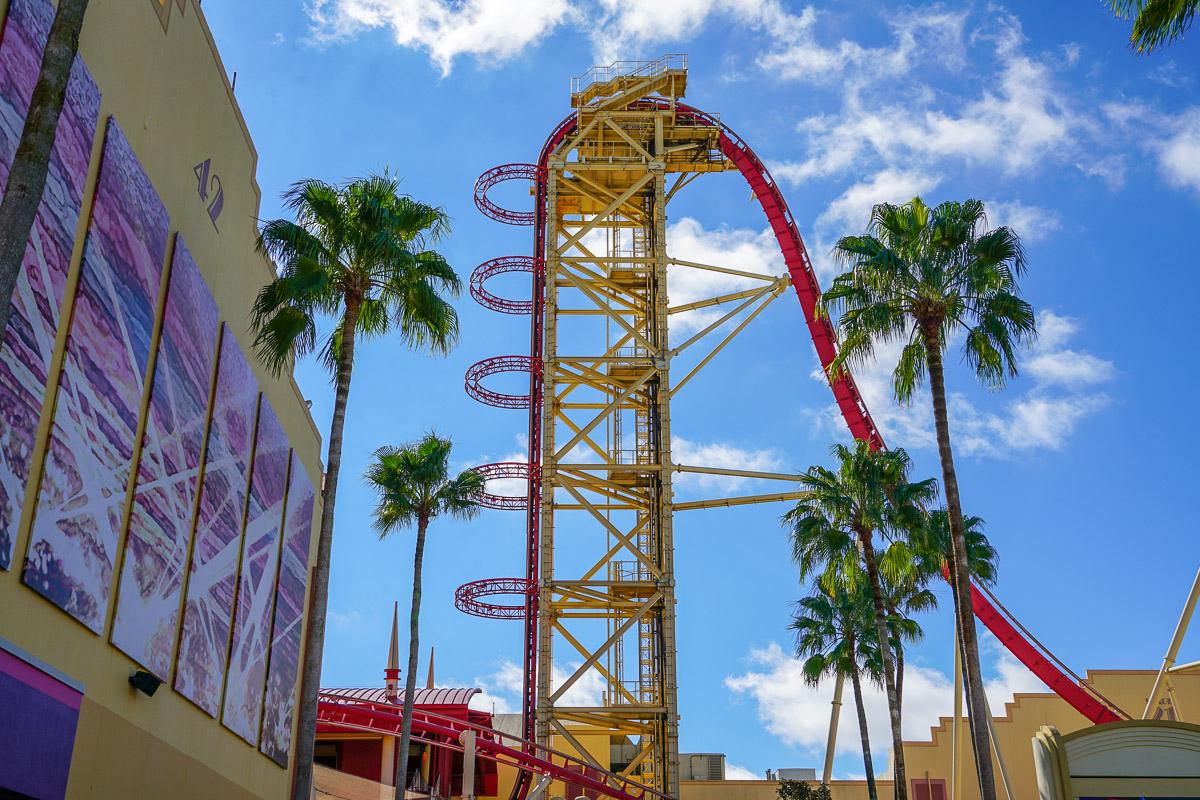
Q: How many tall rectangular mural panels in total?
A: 6